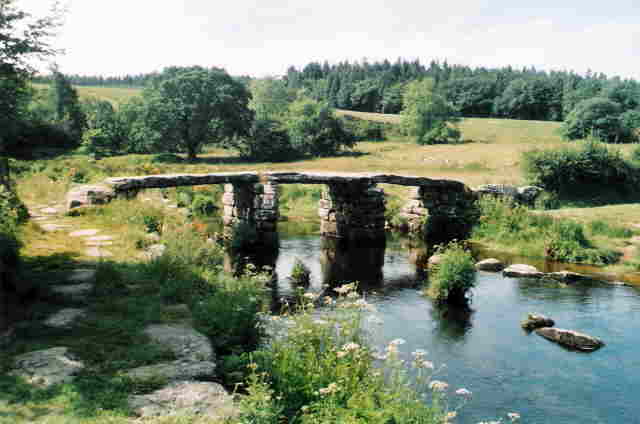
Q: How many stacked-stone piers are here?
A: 3